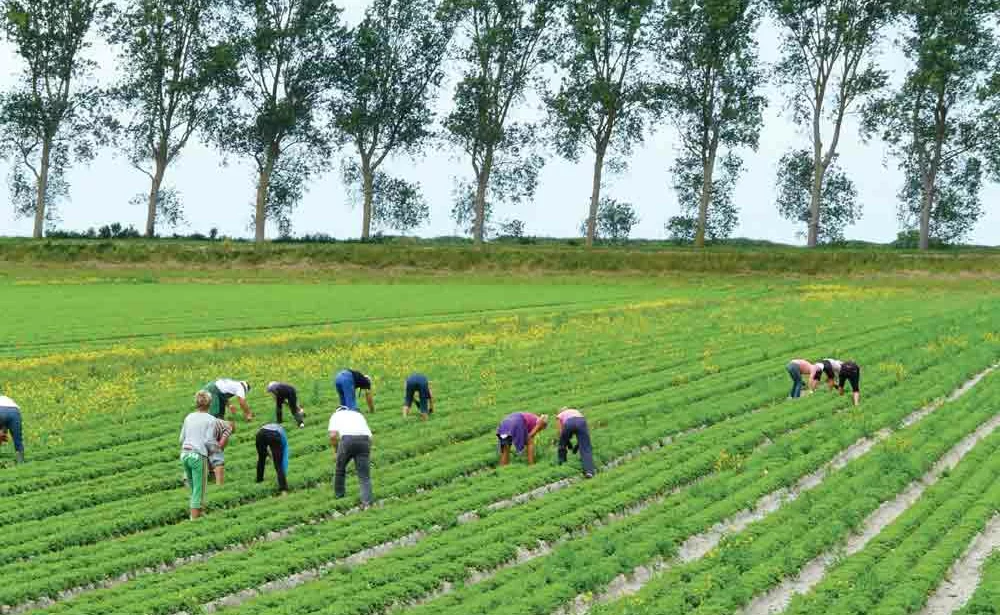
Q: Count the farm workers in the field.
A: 14